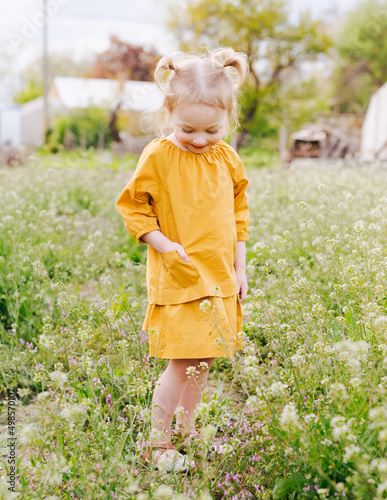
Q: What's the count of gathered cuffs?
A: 2